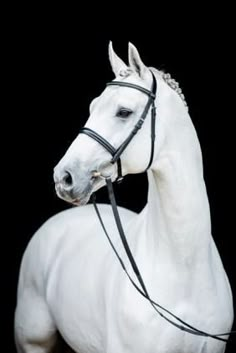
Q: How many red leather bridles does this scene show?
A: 0